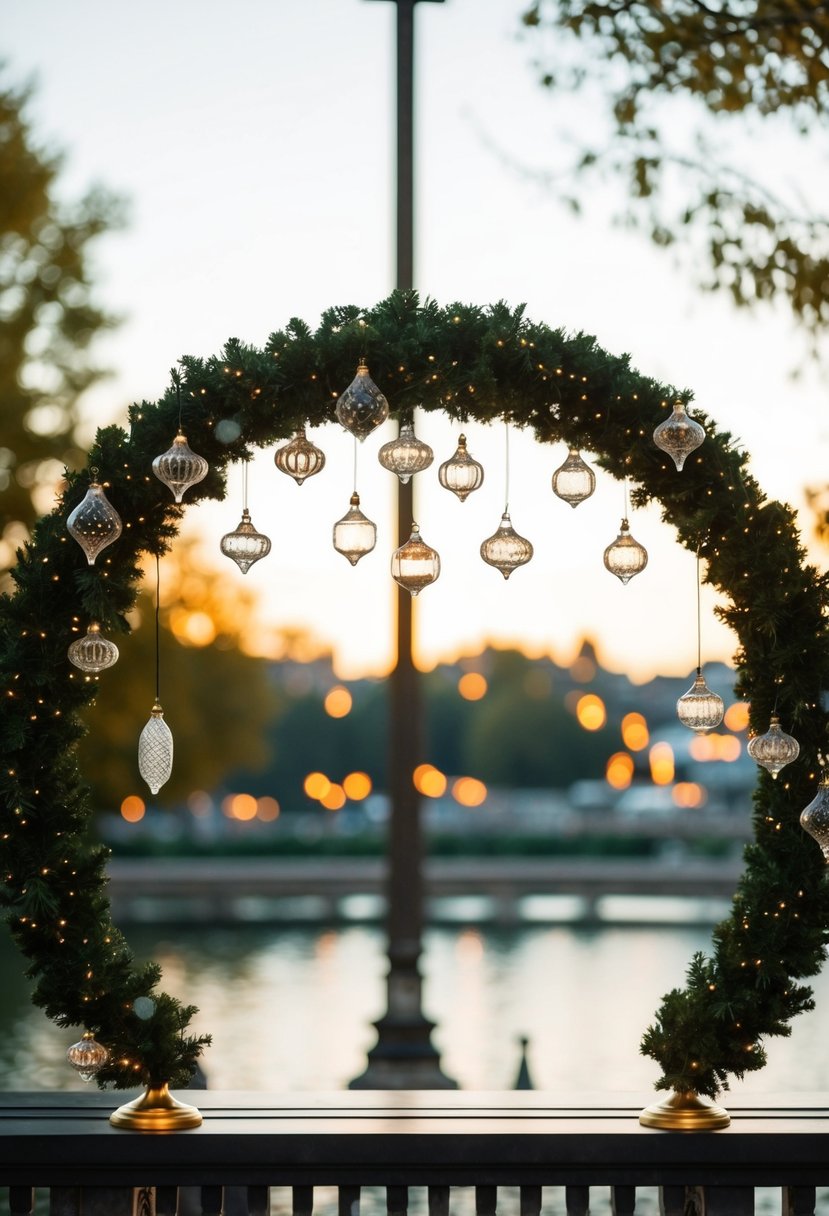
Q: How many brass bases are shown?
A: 2